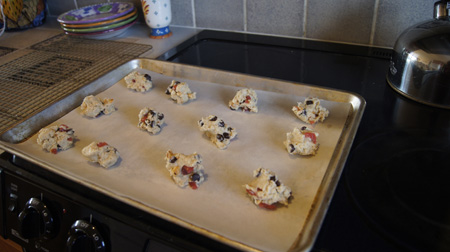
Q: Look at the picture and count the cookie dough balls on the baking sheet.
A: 12